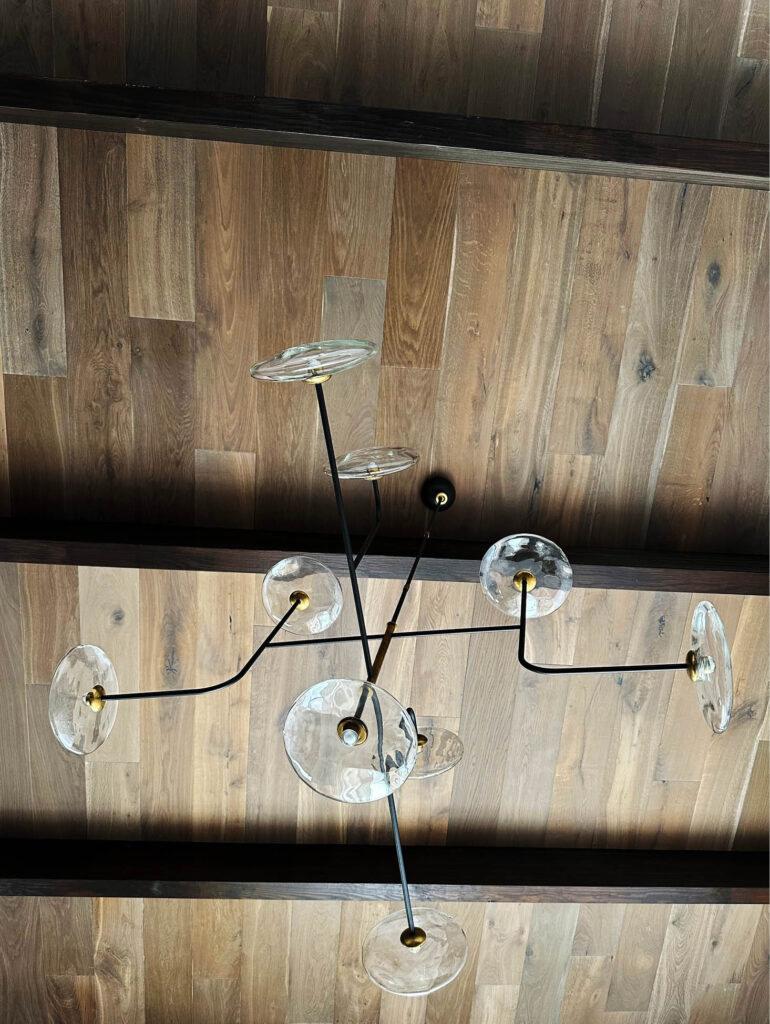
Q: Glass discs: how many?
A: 9